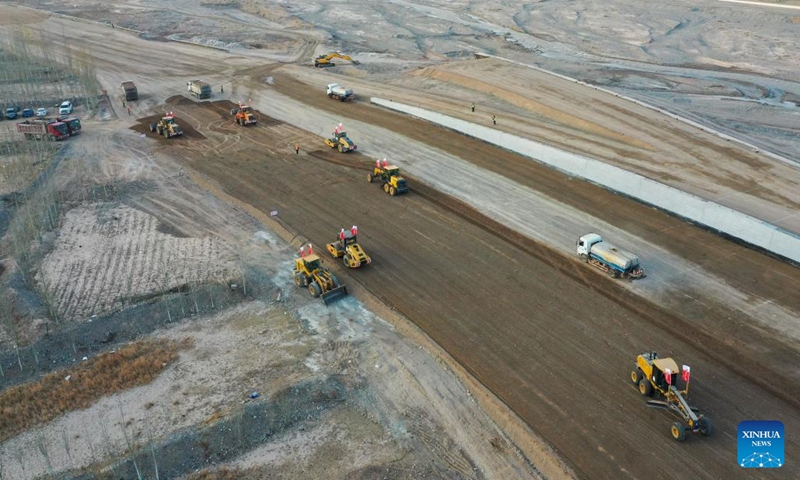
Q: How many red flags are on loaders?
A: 6